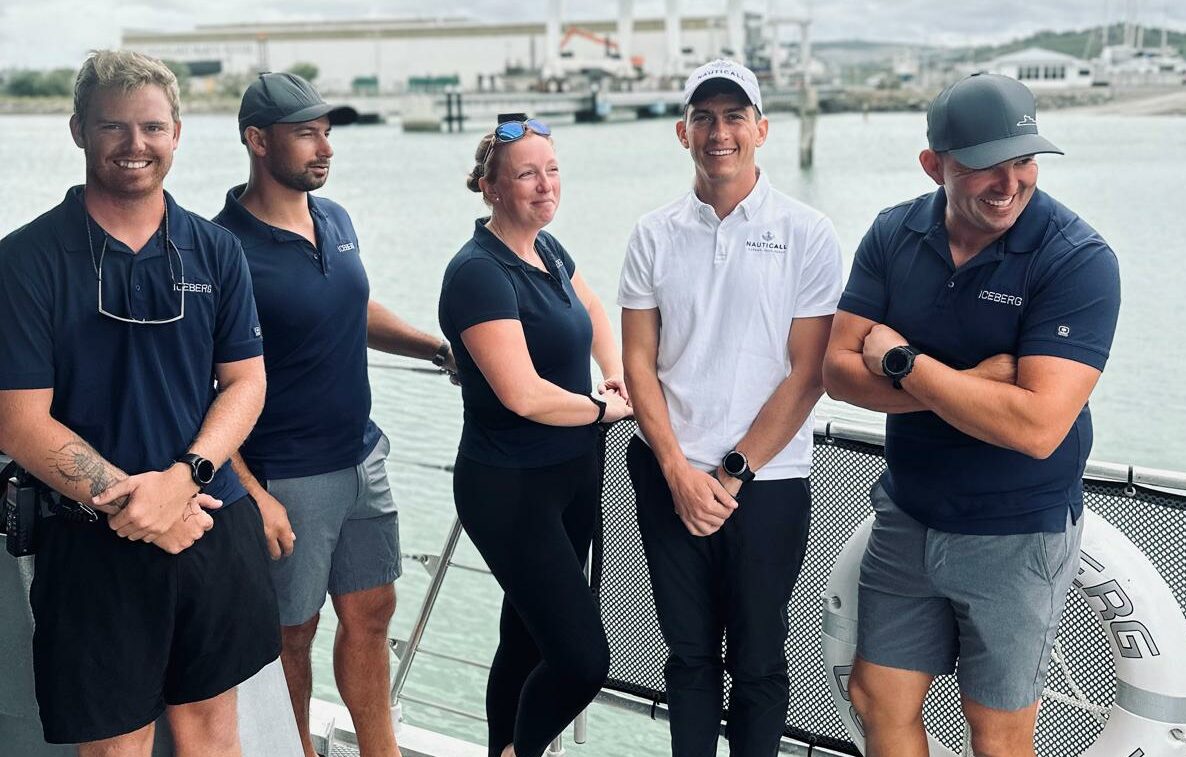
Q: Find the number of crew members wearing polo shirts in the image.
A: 5